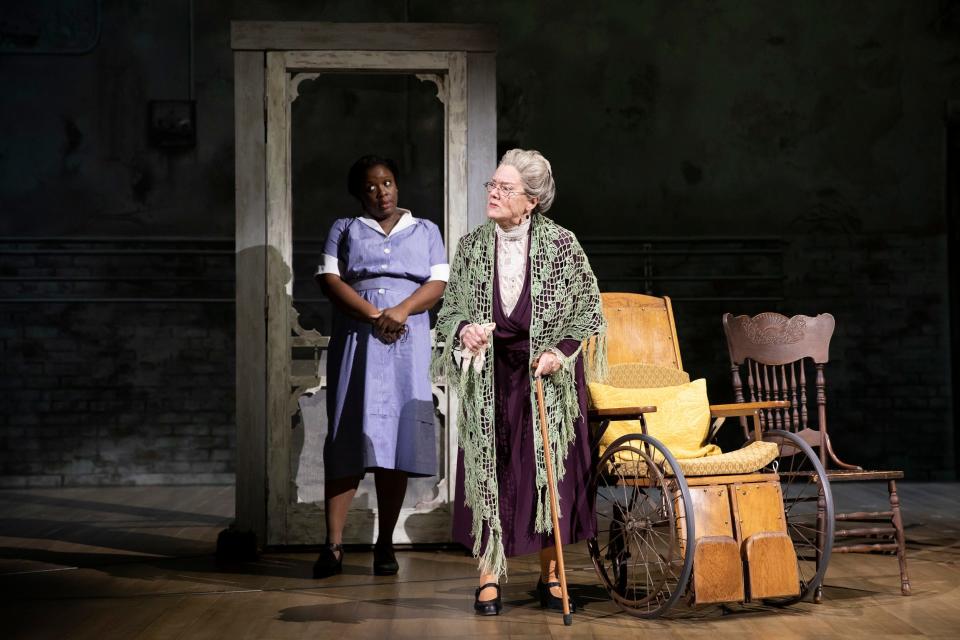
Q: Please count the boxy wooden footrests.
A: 2